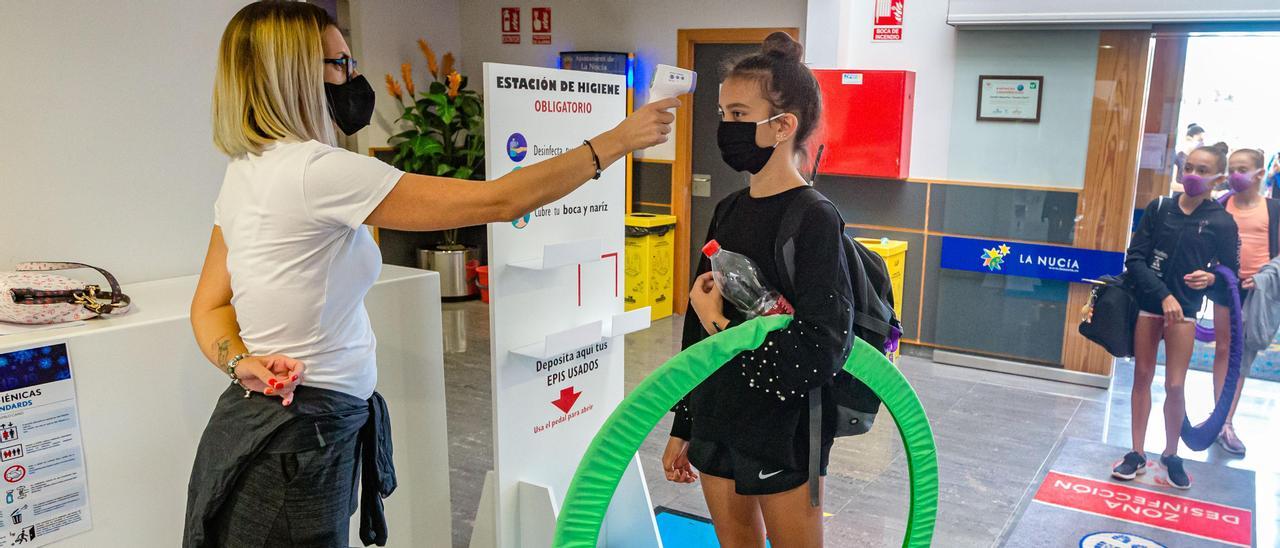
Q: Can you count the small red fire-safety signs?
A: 3